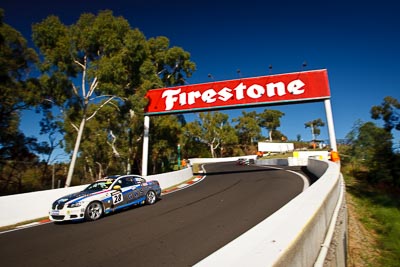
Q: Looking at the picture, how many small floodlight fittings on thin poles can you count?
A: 4